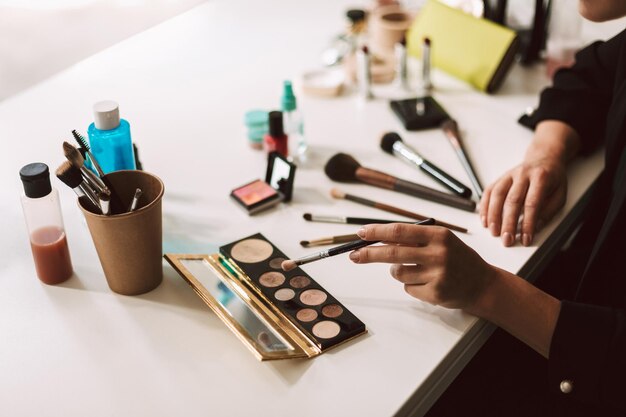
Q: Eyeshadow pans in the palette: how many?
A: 9